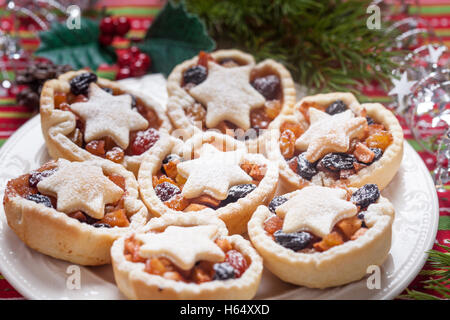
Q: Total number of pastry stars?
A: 7